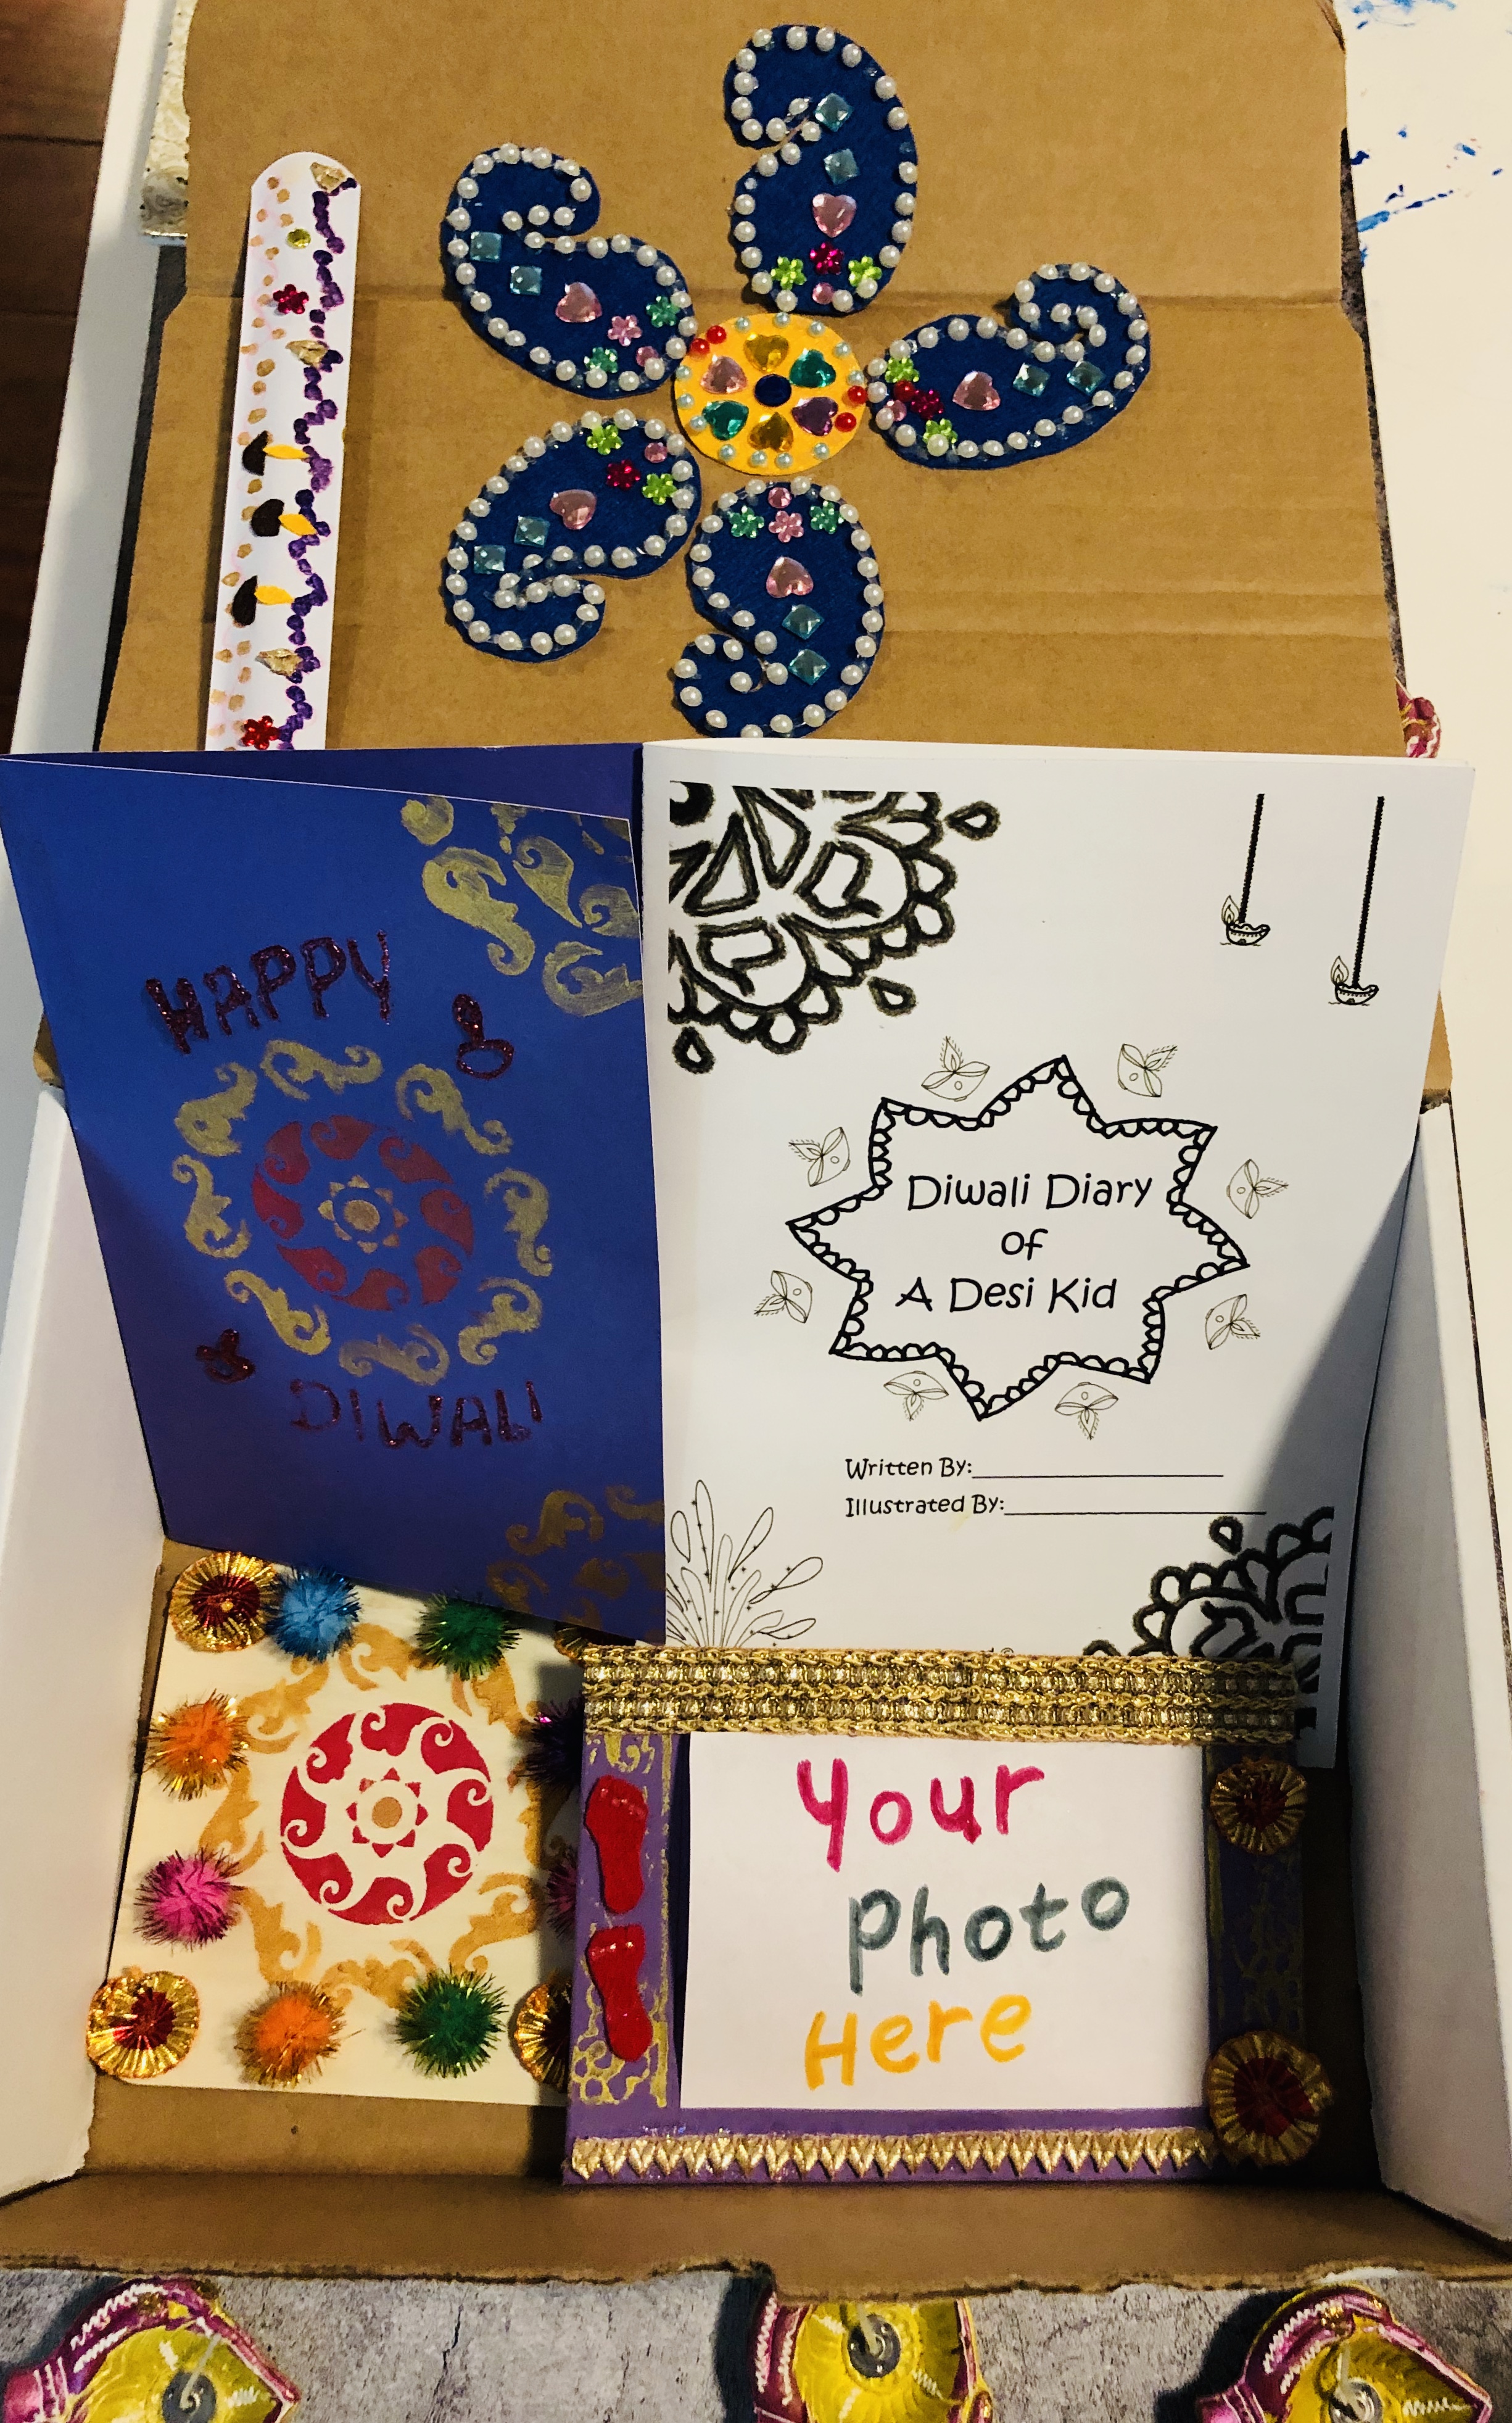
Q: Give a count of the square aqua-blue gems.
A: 10